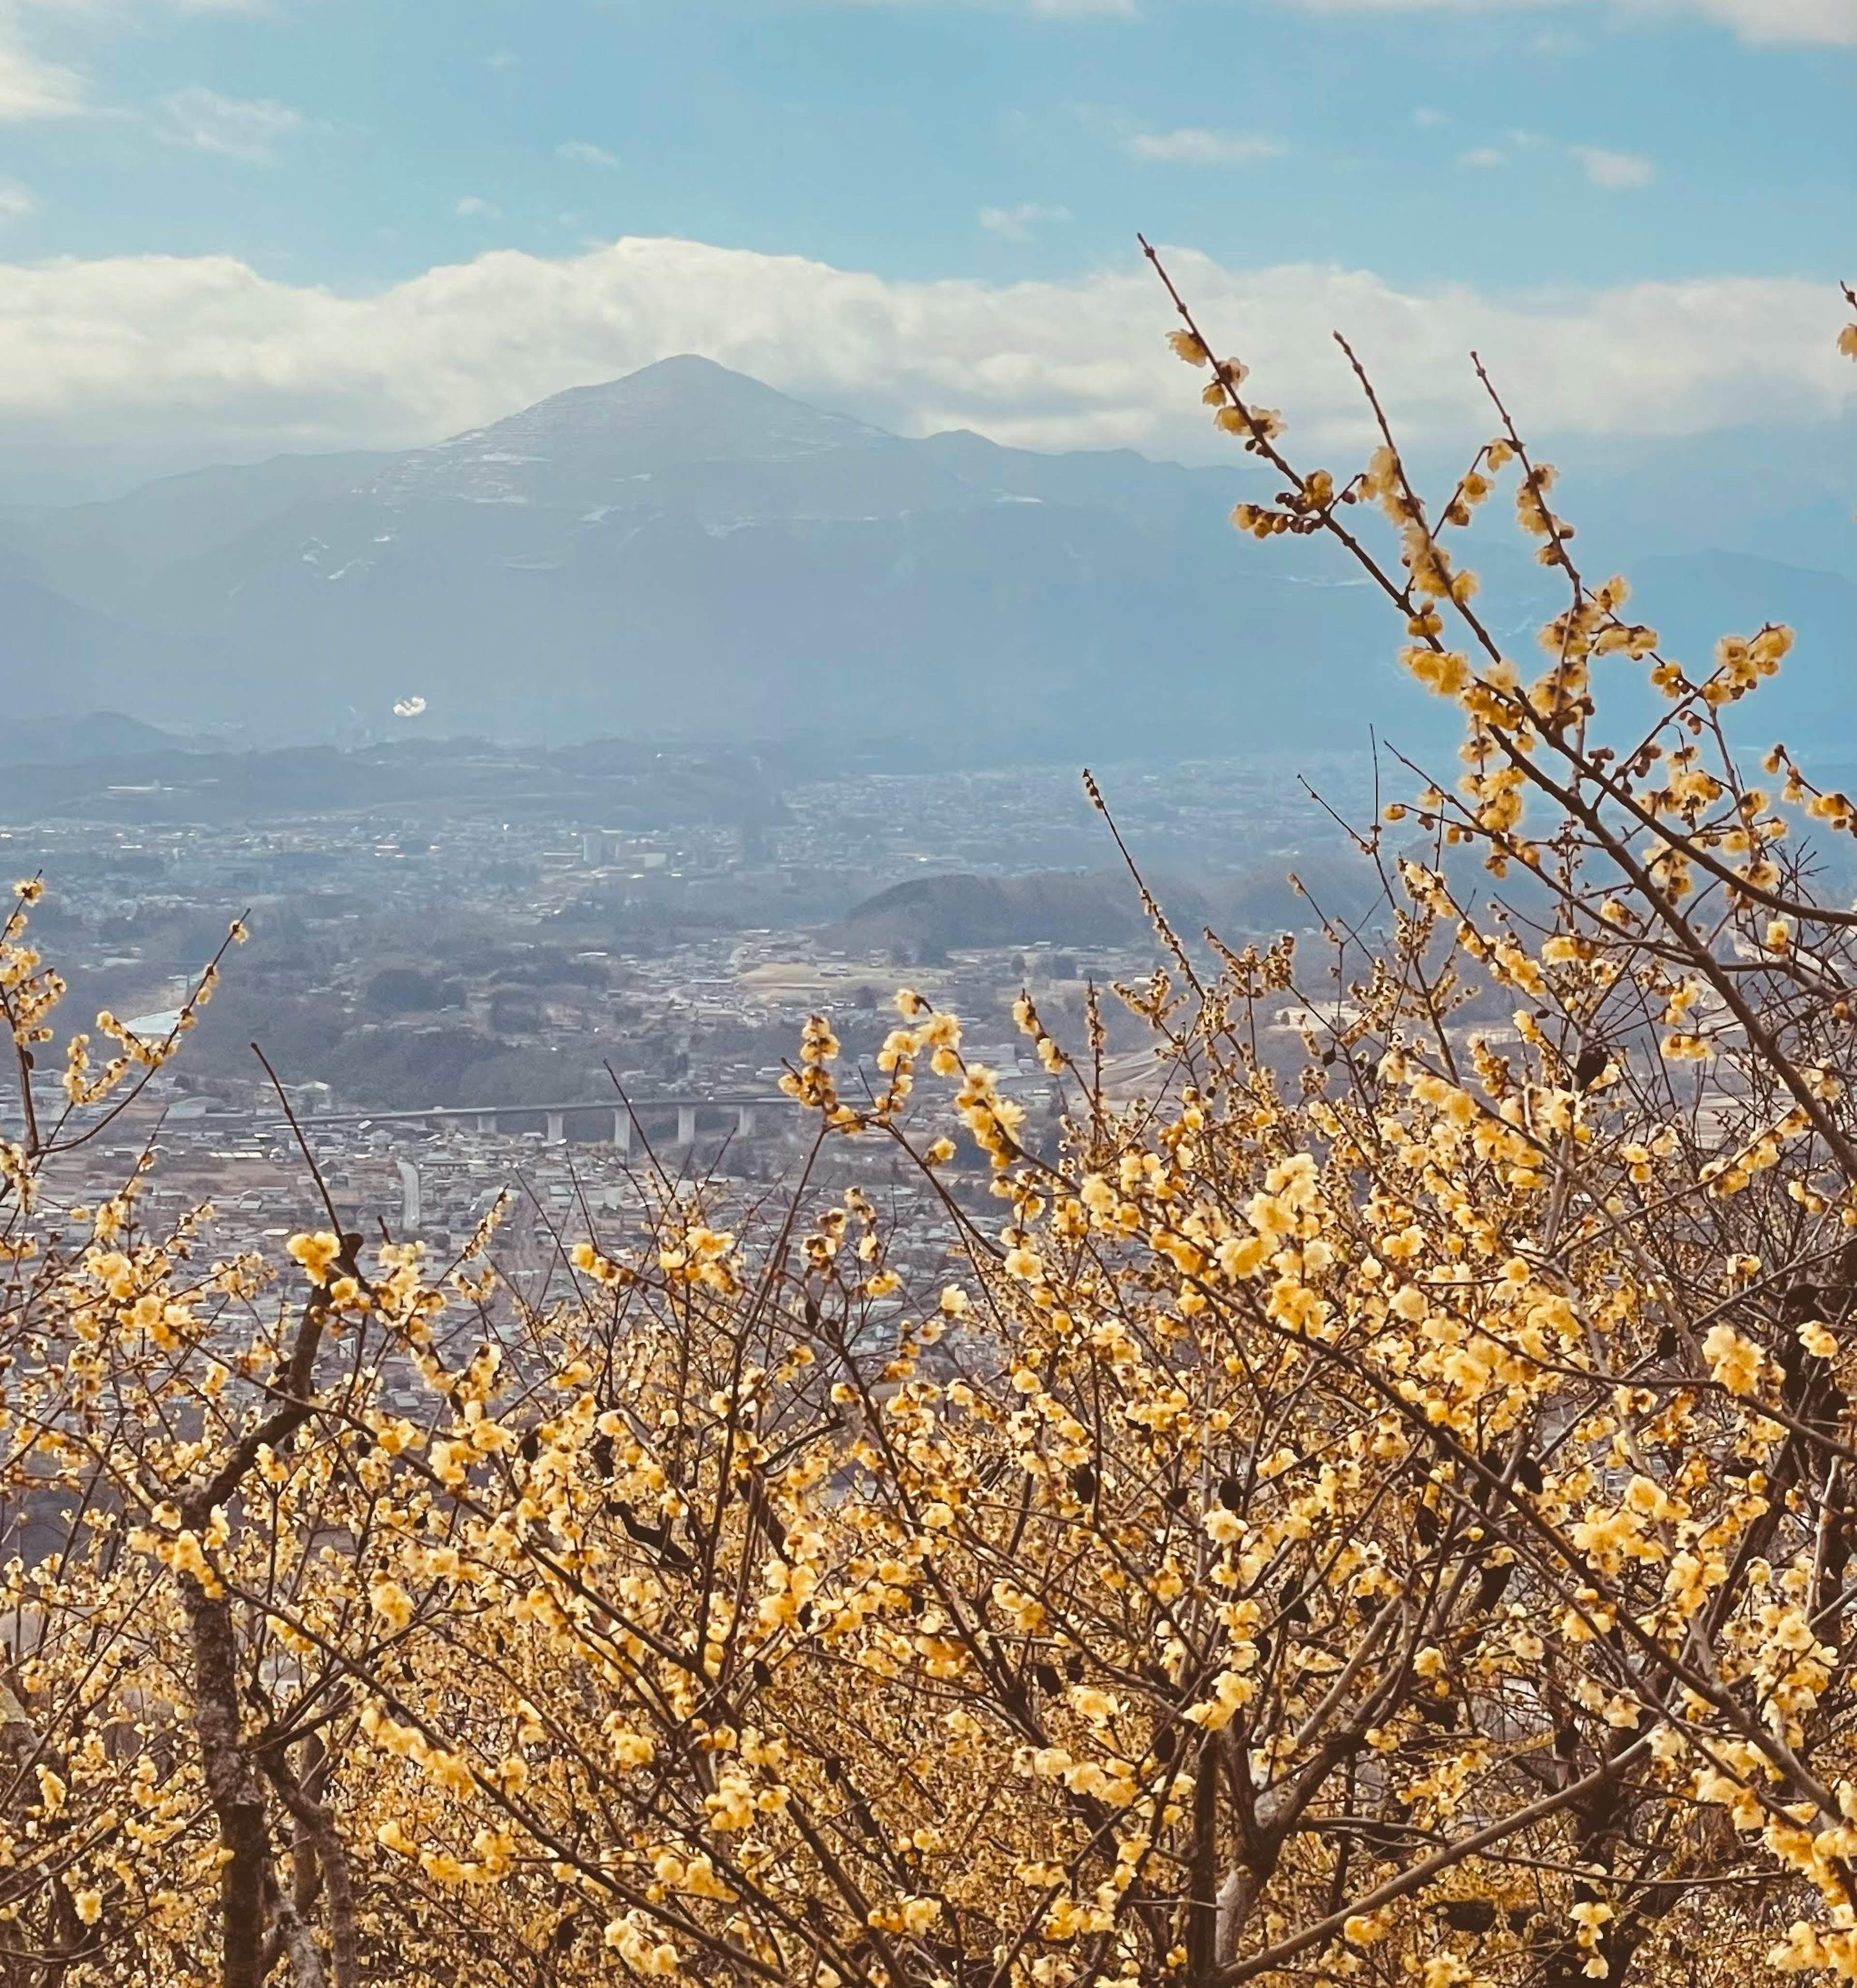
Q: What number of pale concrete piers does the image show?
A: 5